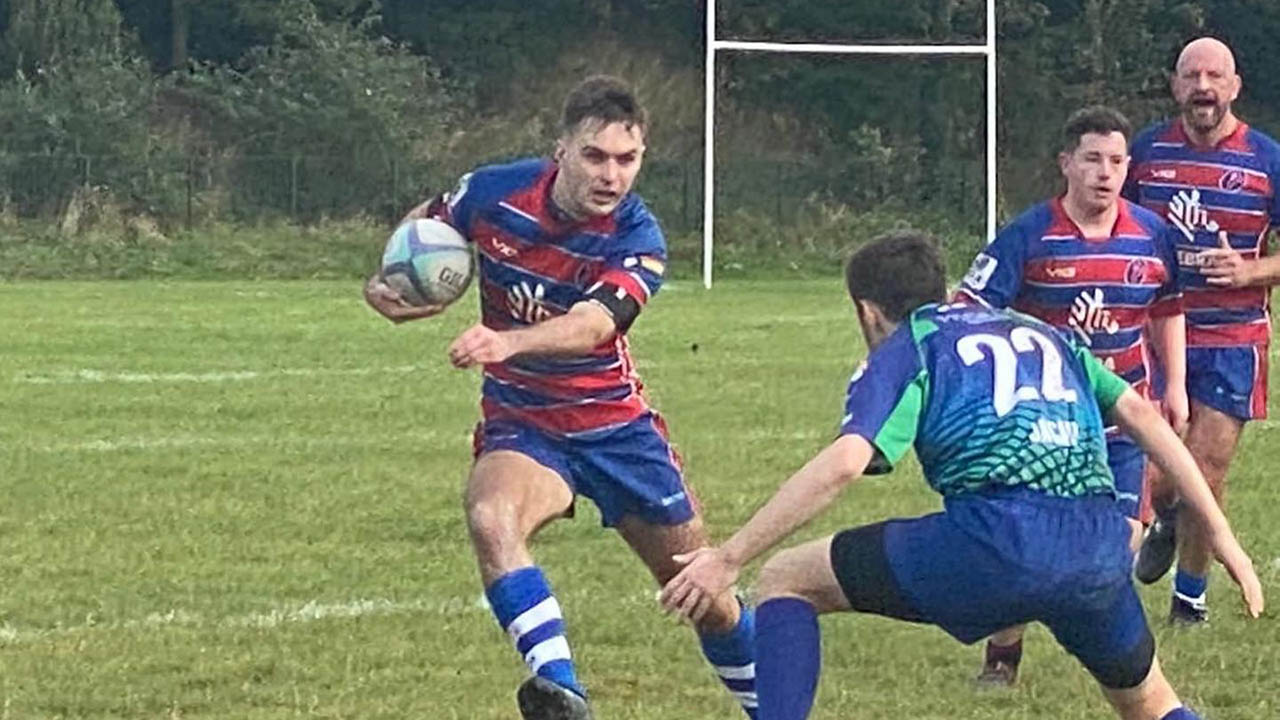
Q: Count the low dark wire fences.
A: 1